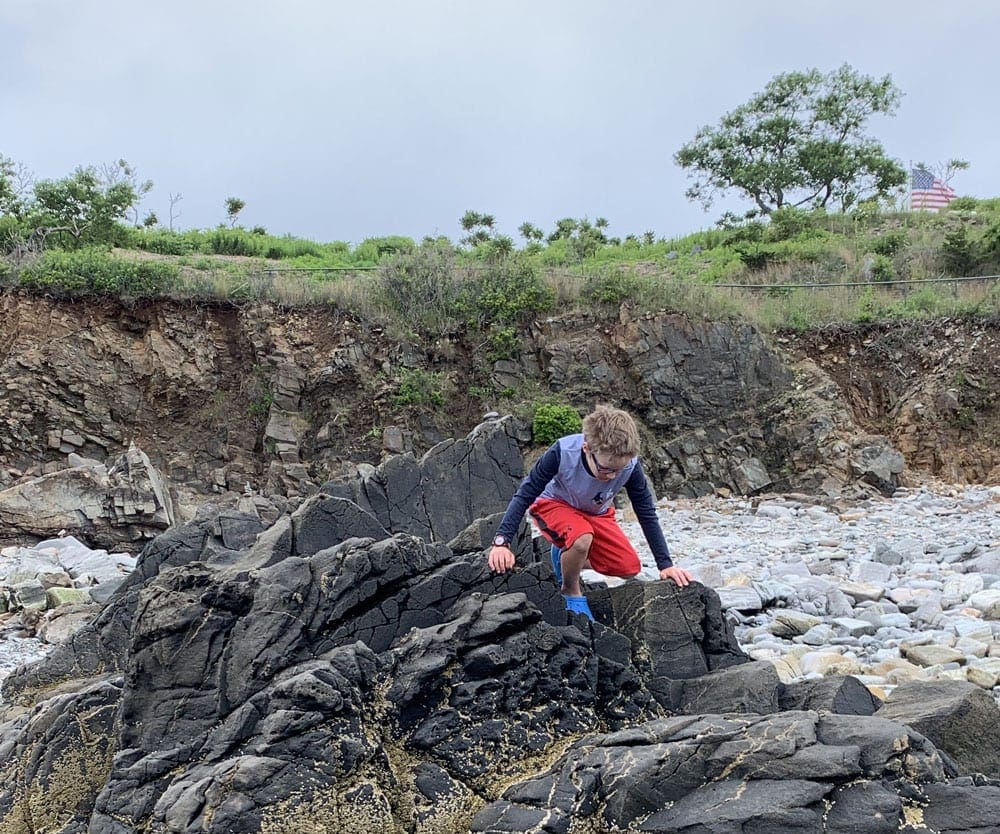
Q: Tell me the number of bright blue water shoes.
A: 2